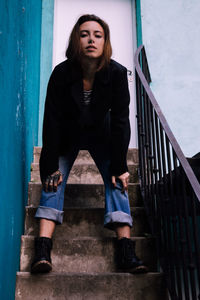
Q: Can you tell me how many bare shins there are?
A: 2